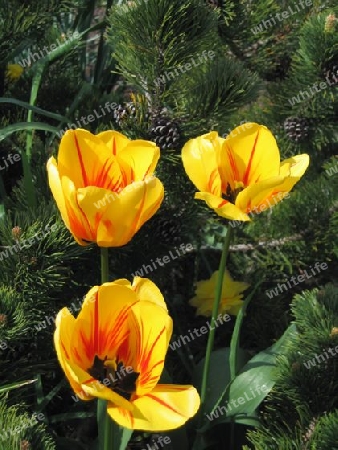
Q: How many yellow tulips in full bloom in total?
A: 3